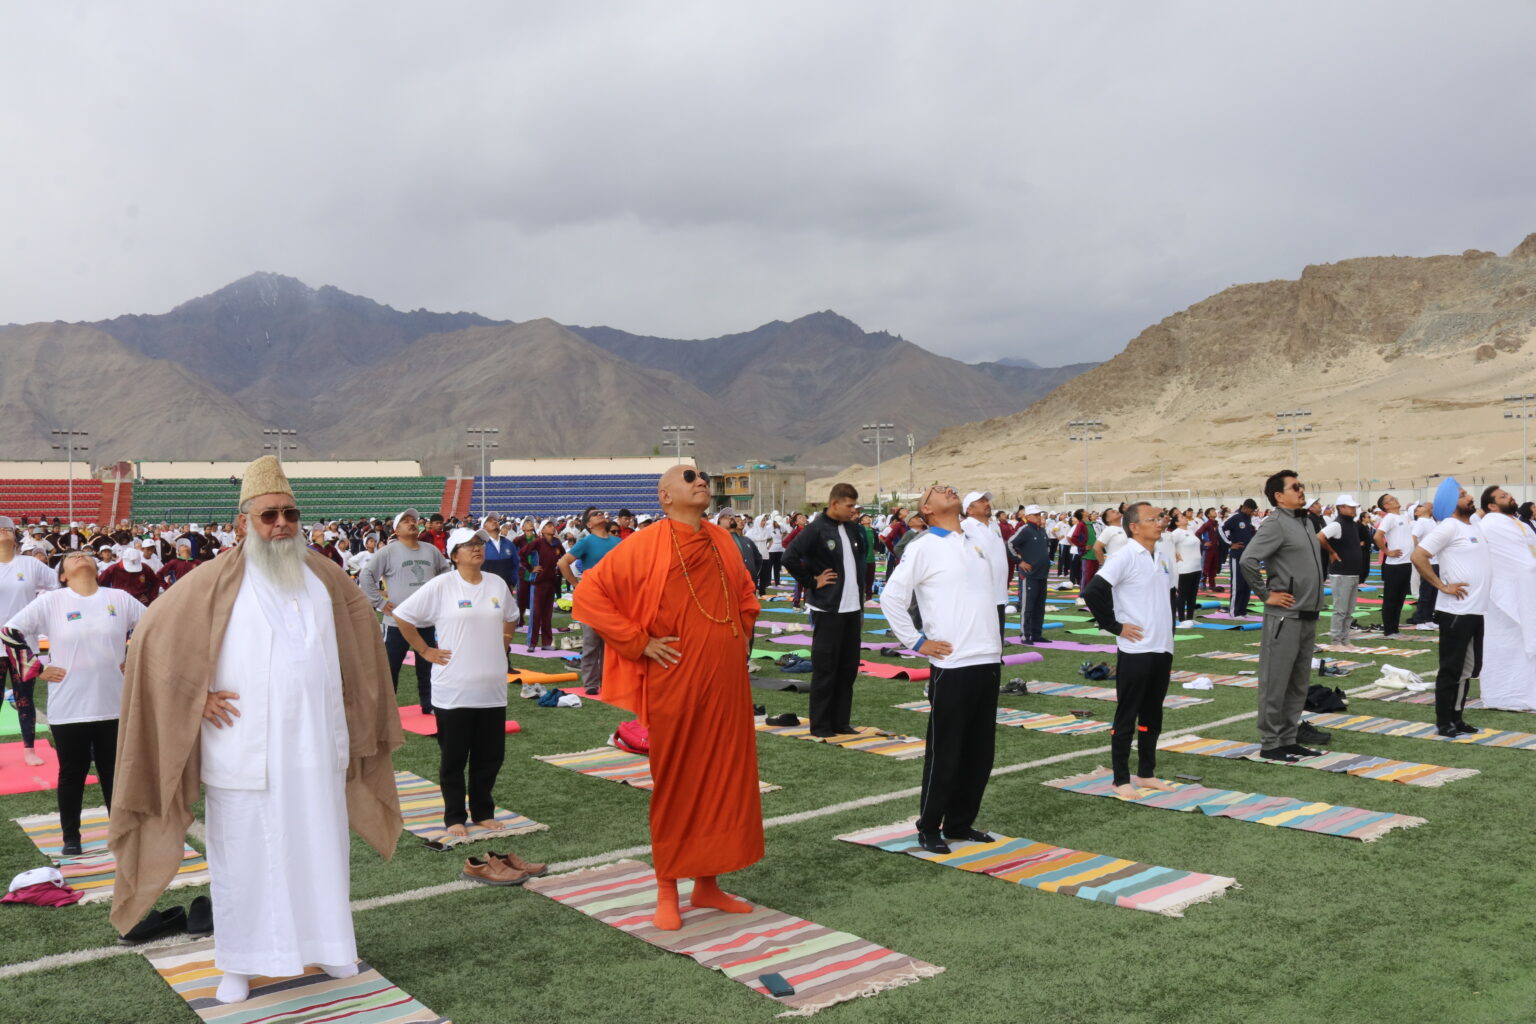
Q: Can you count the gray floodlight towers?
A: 8